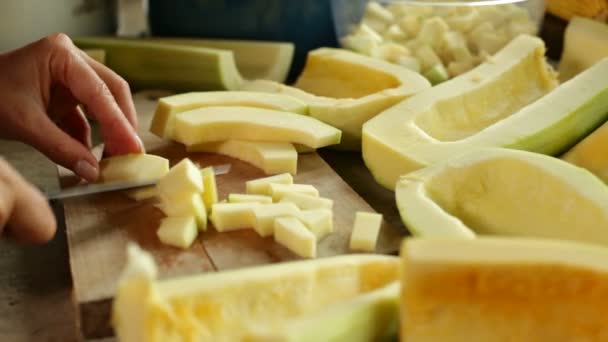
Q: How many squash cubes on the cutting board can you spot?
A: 13